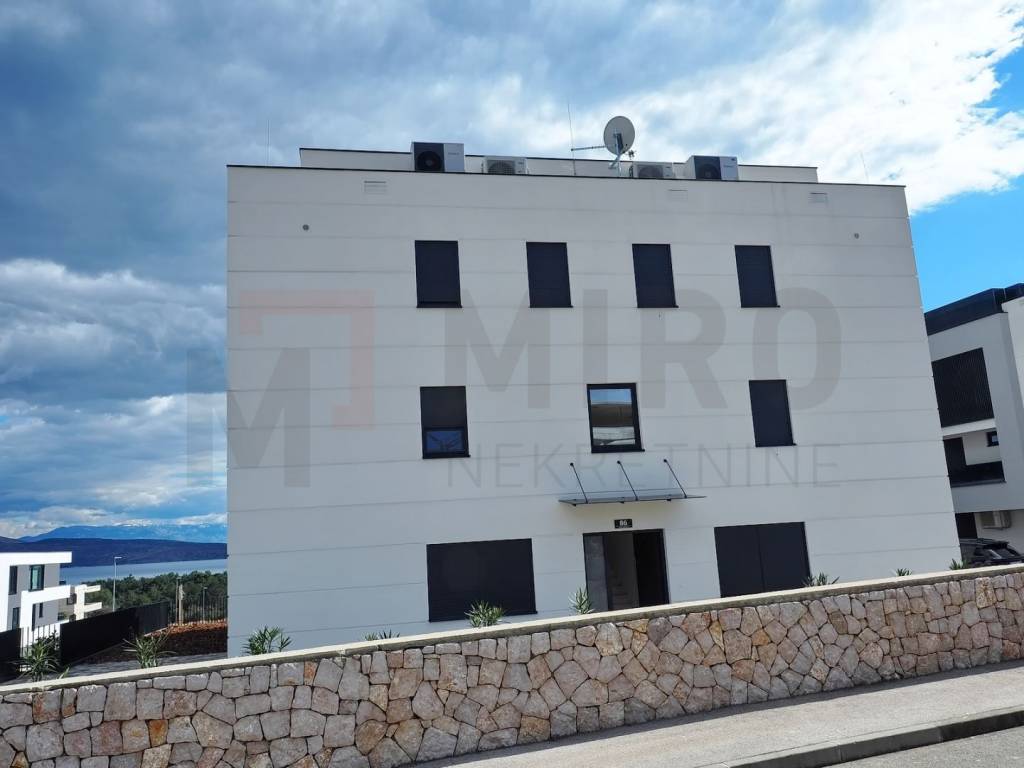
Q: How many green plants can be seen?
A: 9